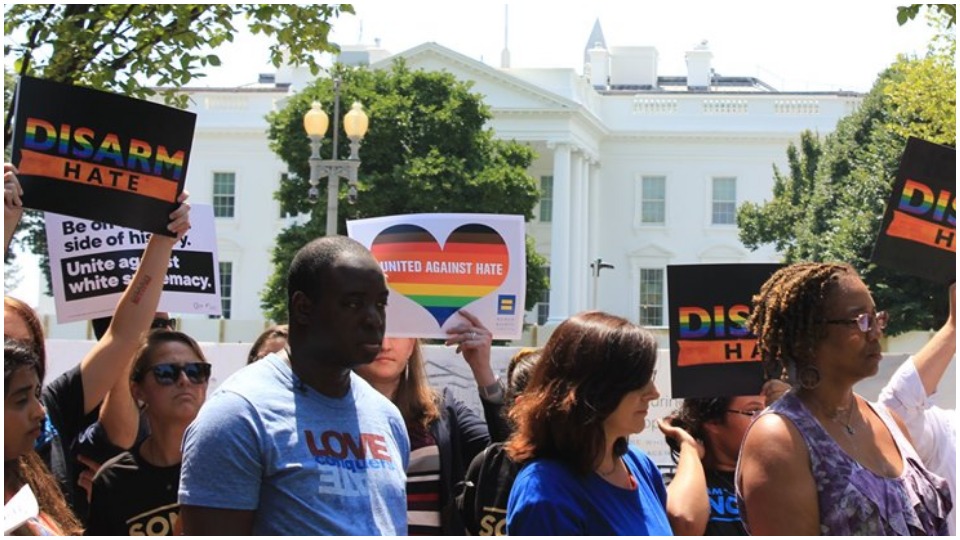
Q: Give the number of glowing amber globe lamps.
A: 2